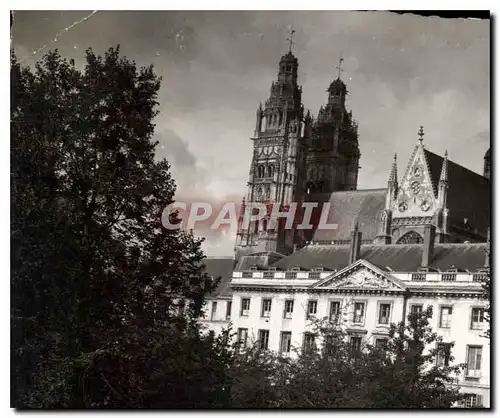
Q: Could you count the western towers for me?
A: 2